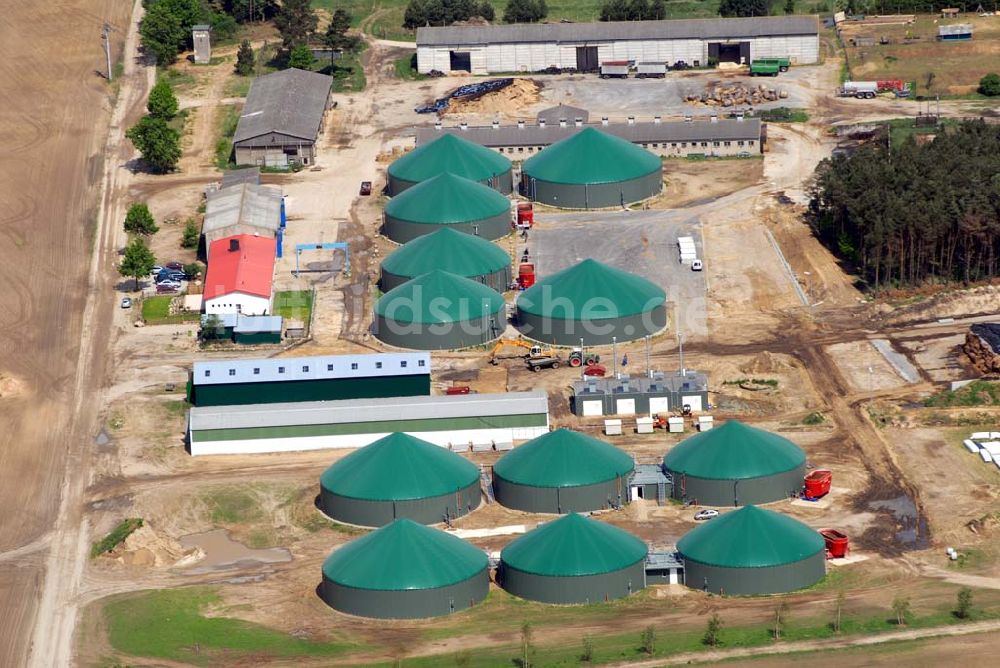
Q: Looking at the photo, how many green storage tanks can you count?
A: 12